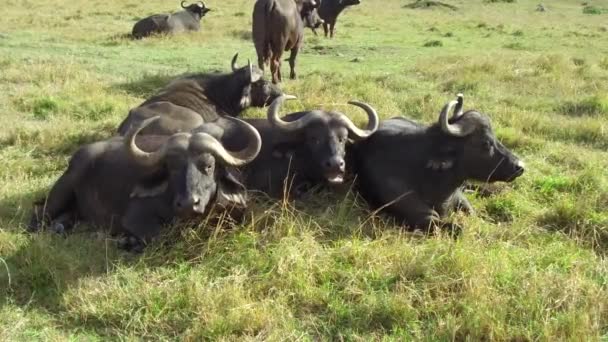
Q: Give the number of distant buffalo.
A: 3